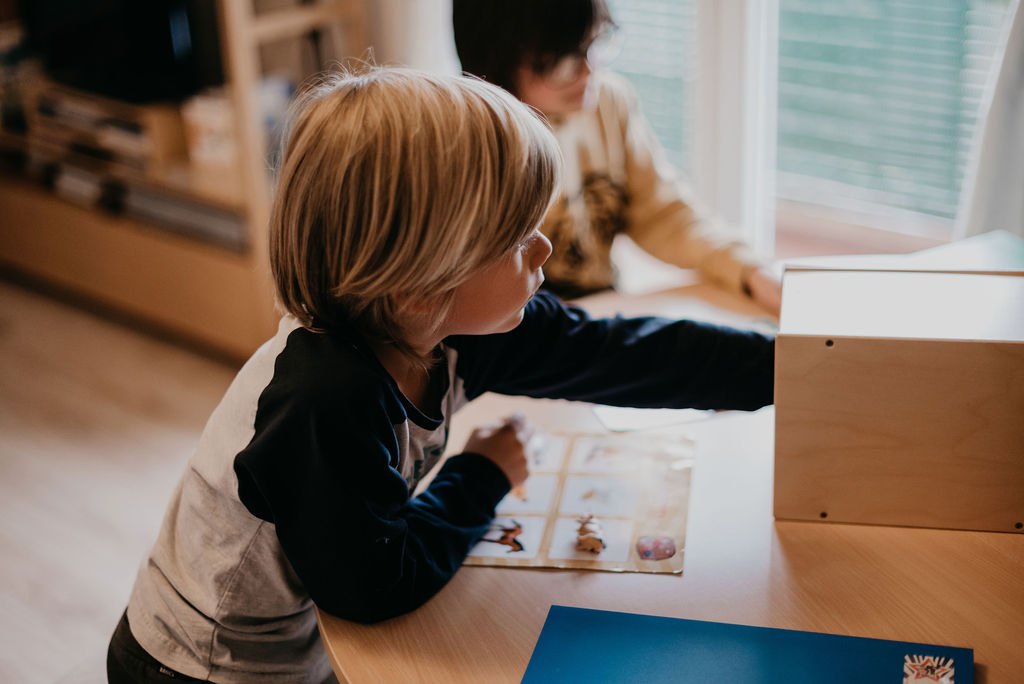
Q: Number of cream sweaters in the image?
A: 1